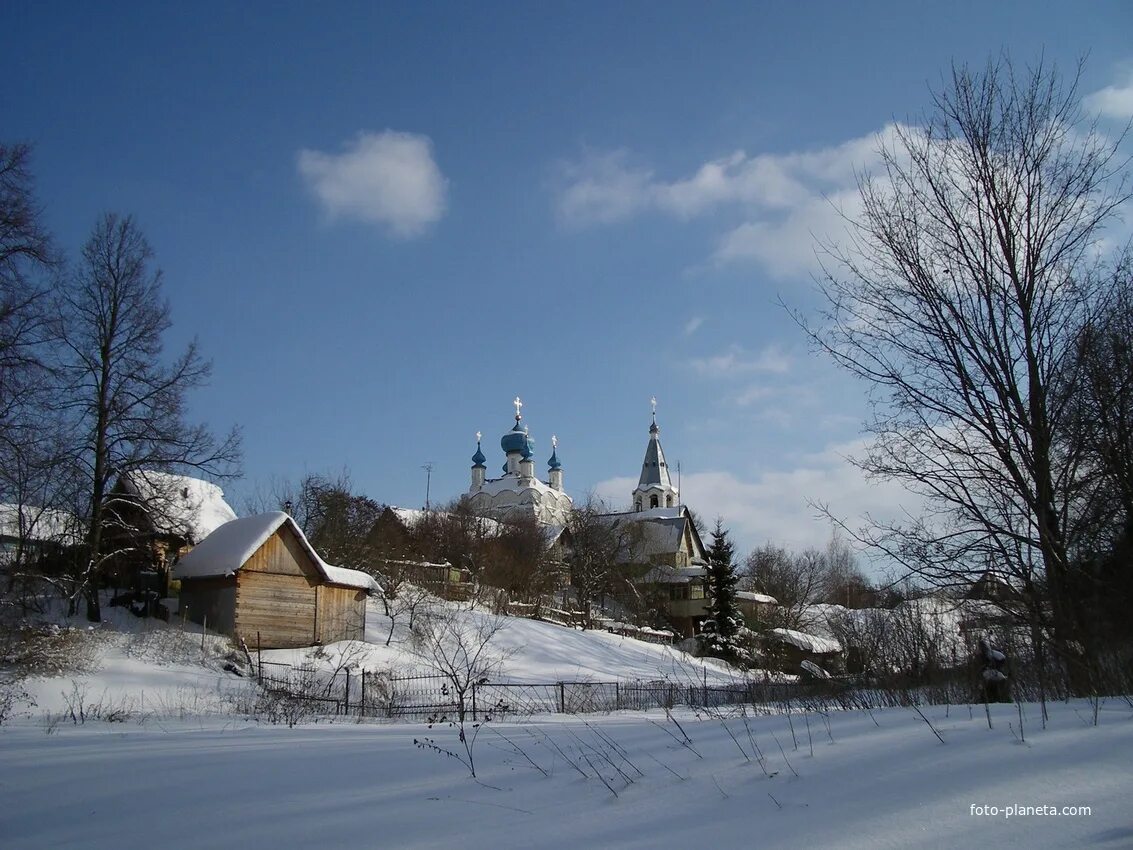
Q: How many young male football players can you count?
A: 0